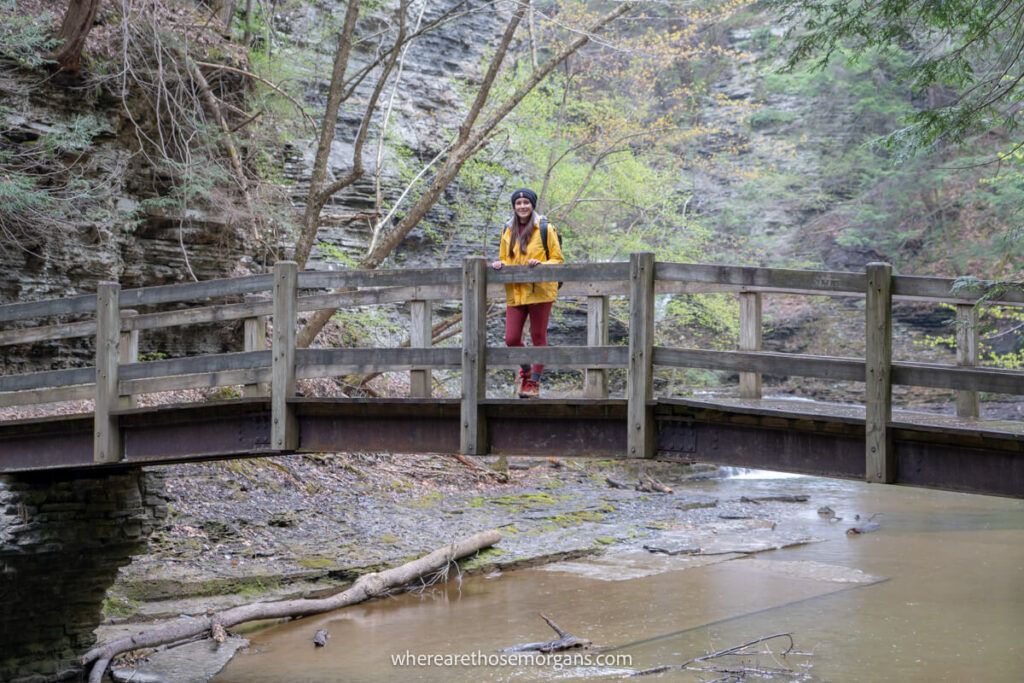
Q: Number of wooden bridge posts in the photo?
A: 11